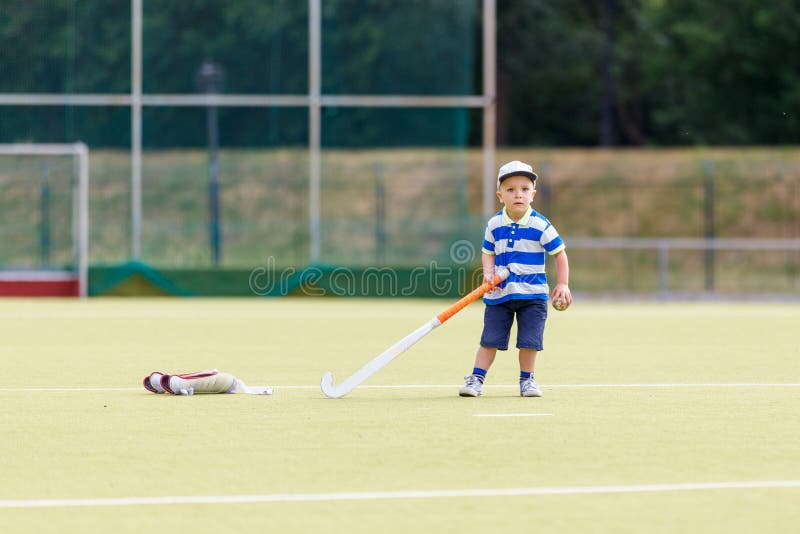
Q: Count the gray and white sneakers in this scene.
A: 2